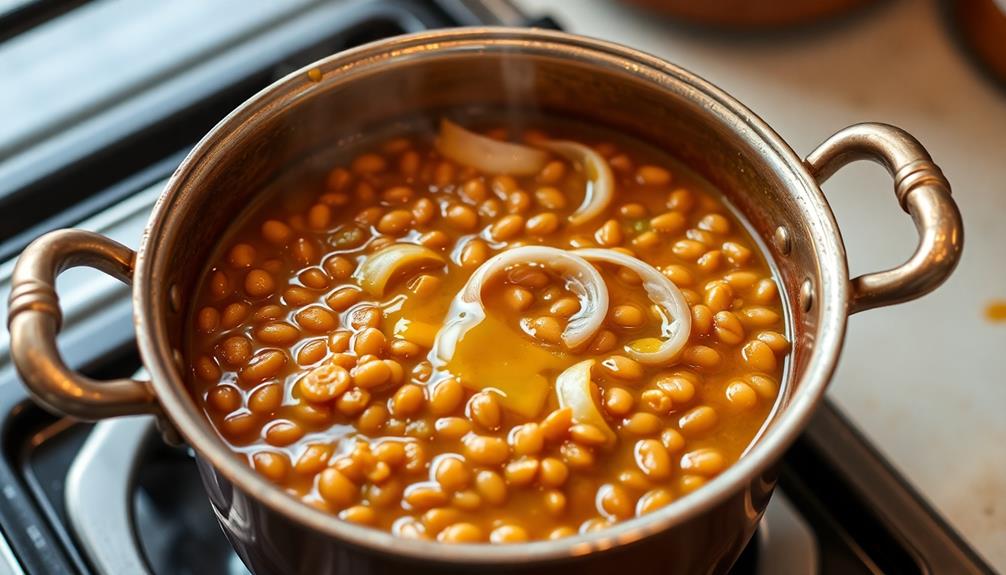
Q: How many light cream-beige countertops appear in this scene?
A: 1